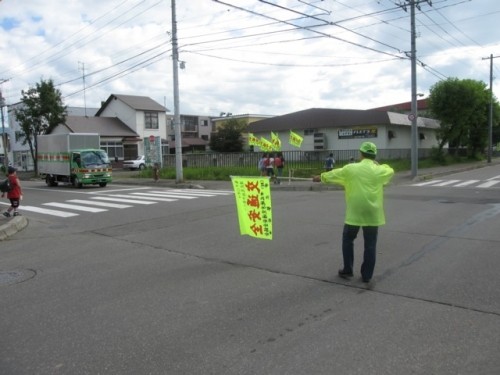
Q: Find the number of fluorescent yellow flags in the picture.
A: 5